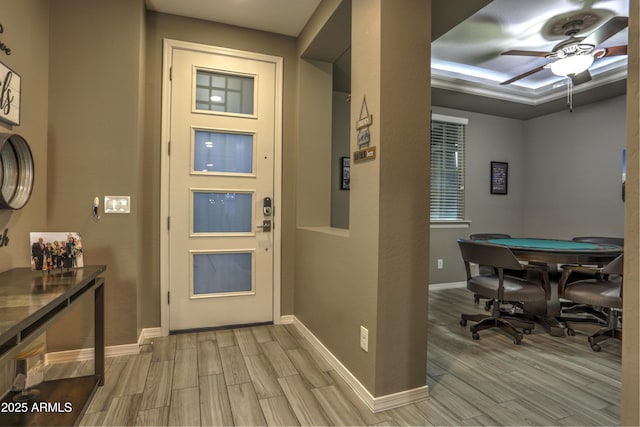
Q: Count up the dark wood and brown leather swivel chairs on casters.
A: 4